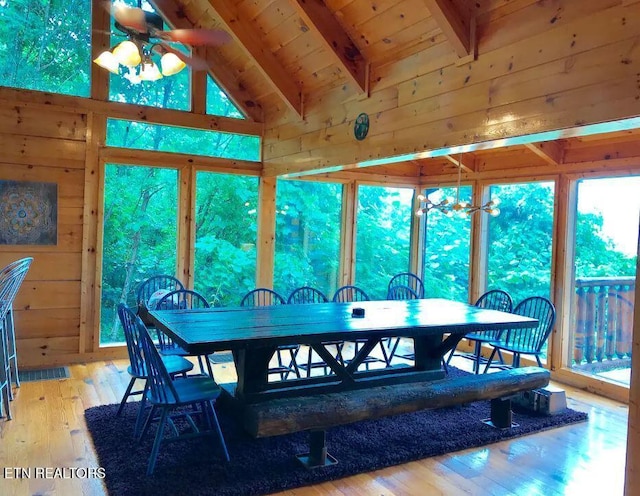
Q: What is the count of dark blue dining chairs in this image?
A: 11